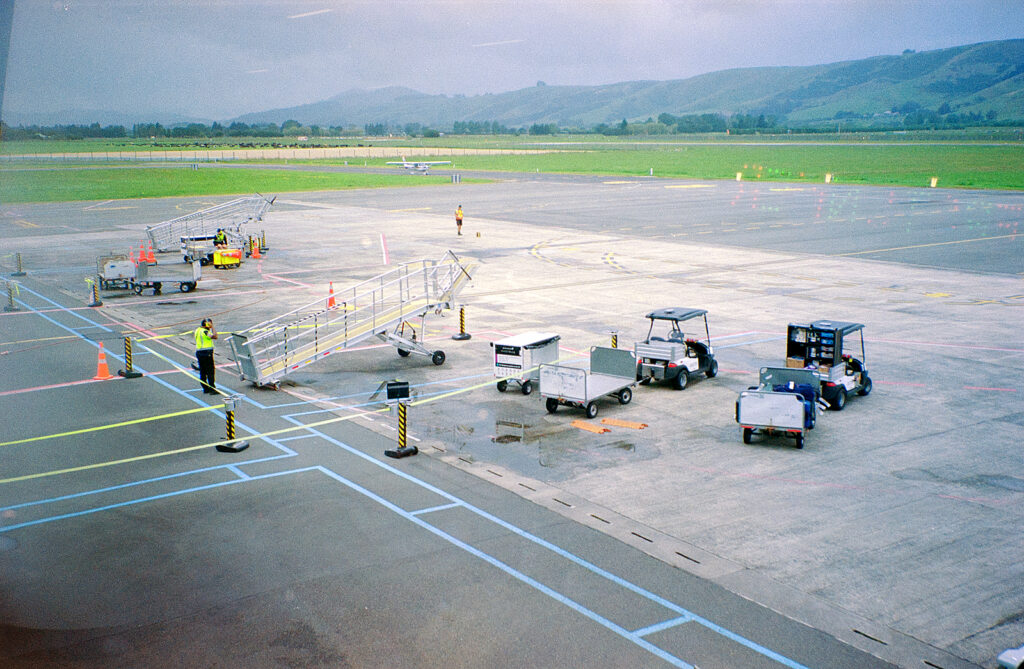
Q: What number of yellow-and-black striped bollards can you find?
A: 11